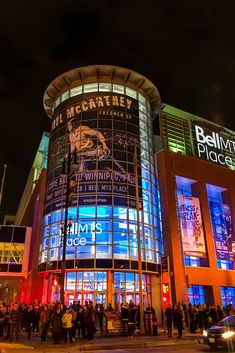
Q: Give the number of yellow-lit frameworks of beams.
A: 1